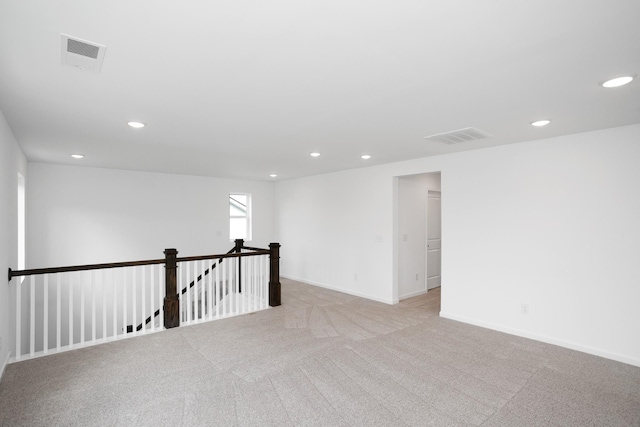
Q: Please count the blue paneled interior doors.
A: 0